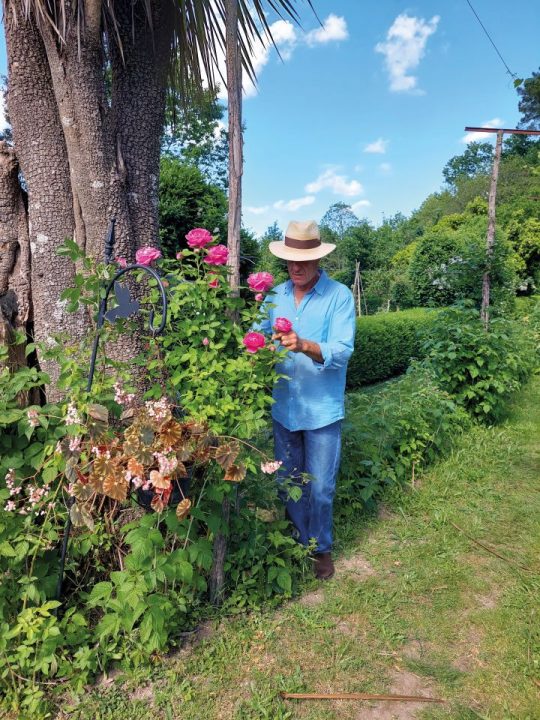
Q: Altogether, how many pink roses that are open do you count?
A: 6